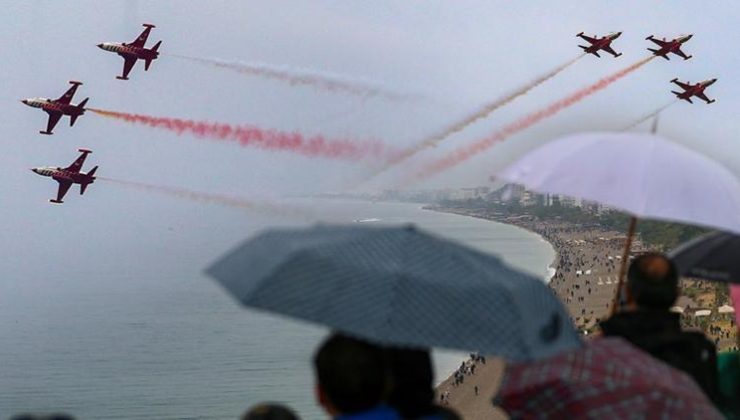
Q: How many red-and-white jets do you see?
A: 6